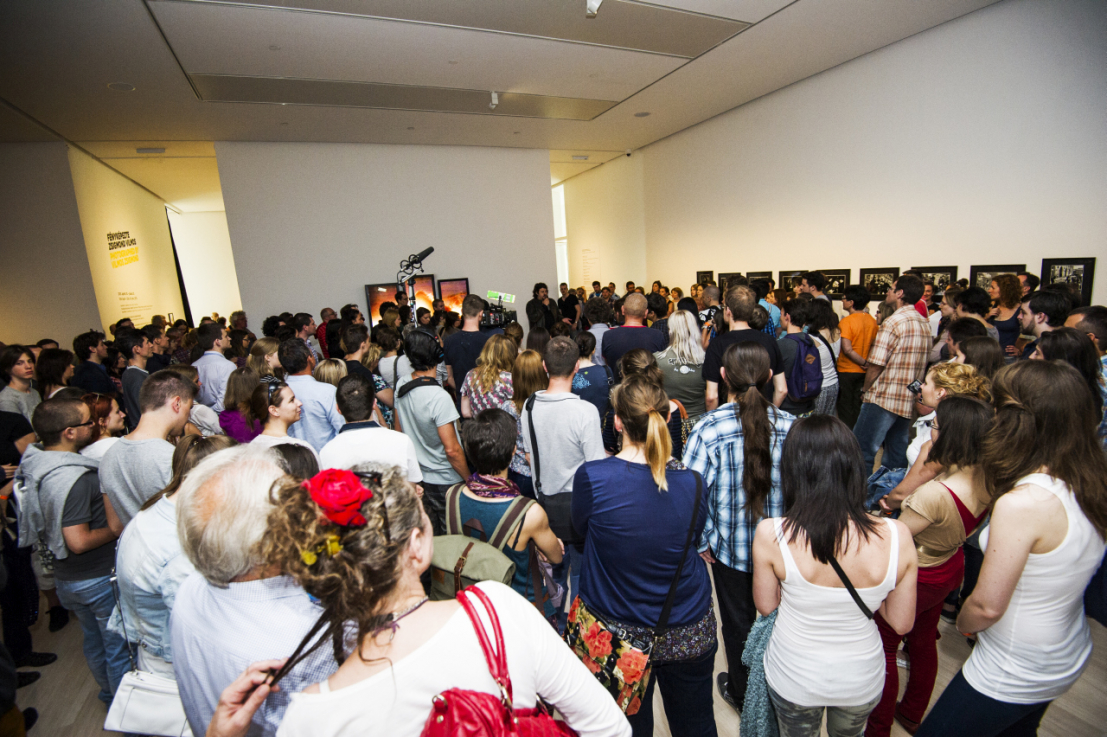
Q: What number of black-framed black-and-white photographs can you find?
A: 9